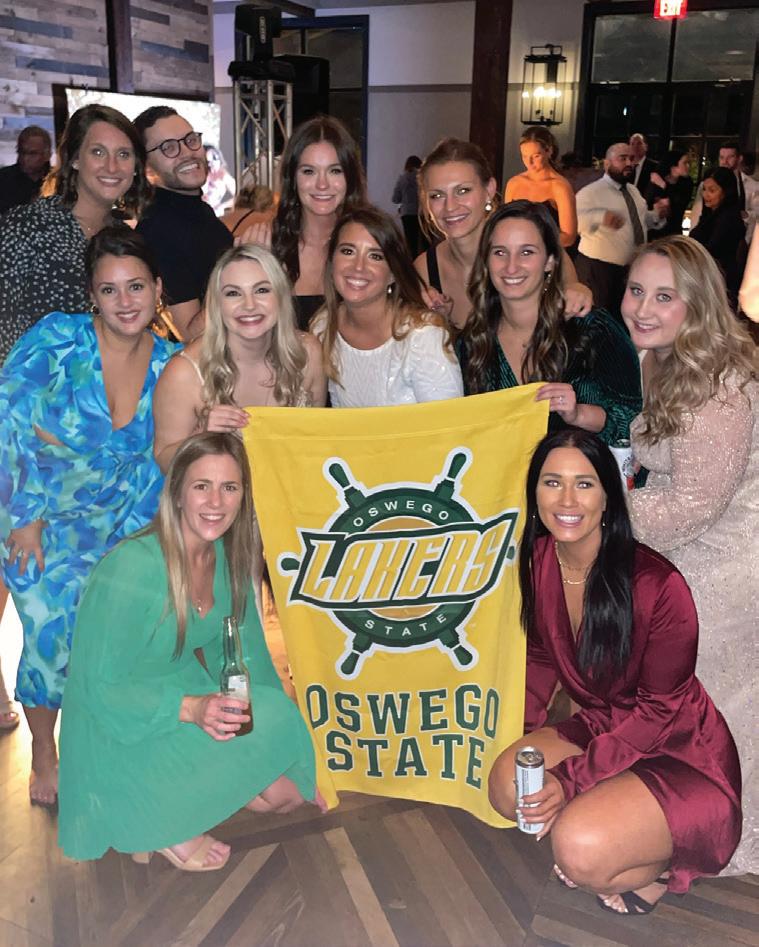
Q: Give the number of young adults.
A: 11